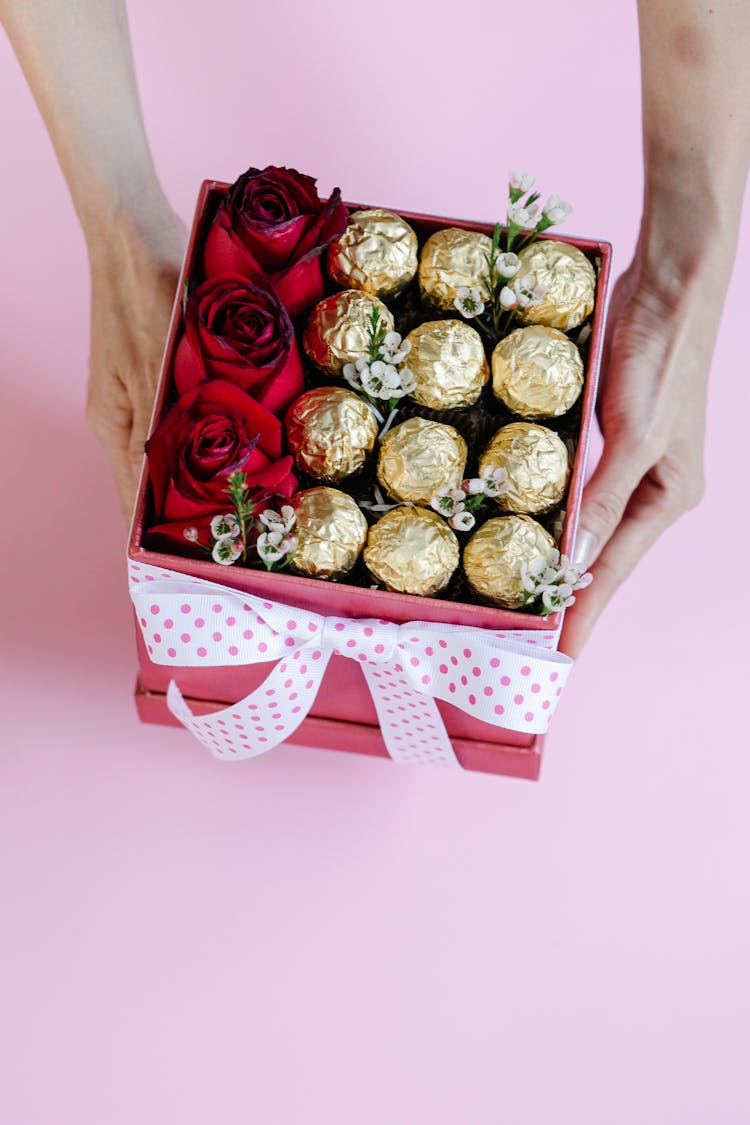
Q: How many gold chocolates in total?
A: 12